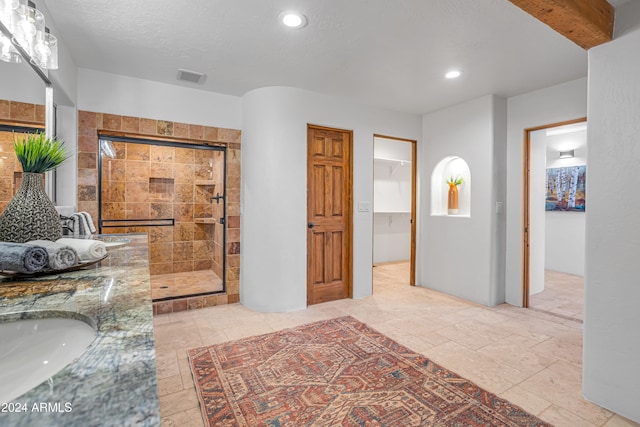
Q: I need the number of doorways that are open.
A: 2